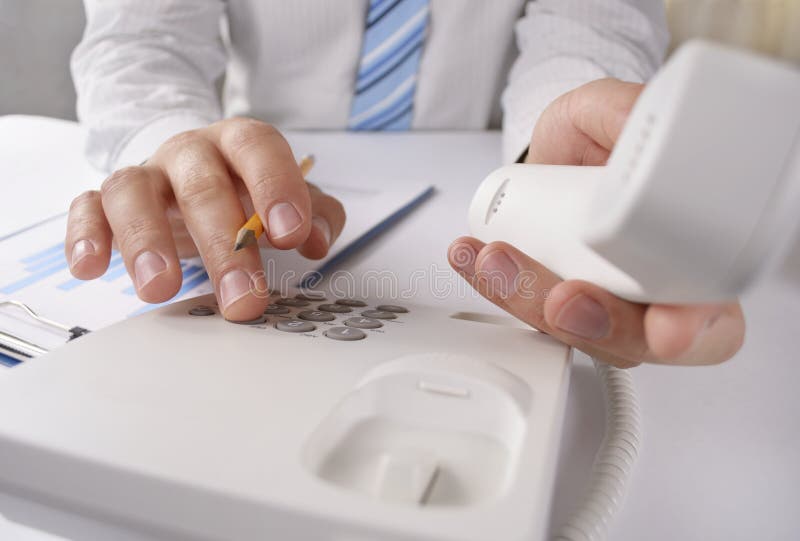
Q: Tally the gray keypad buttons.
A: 14